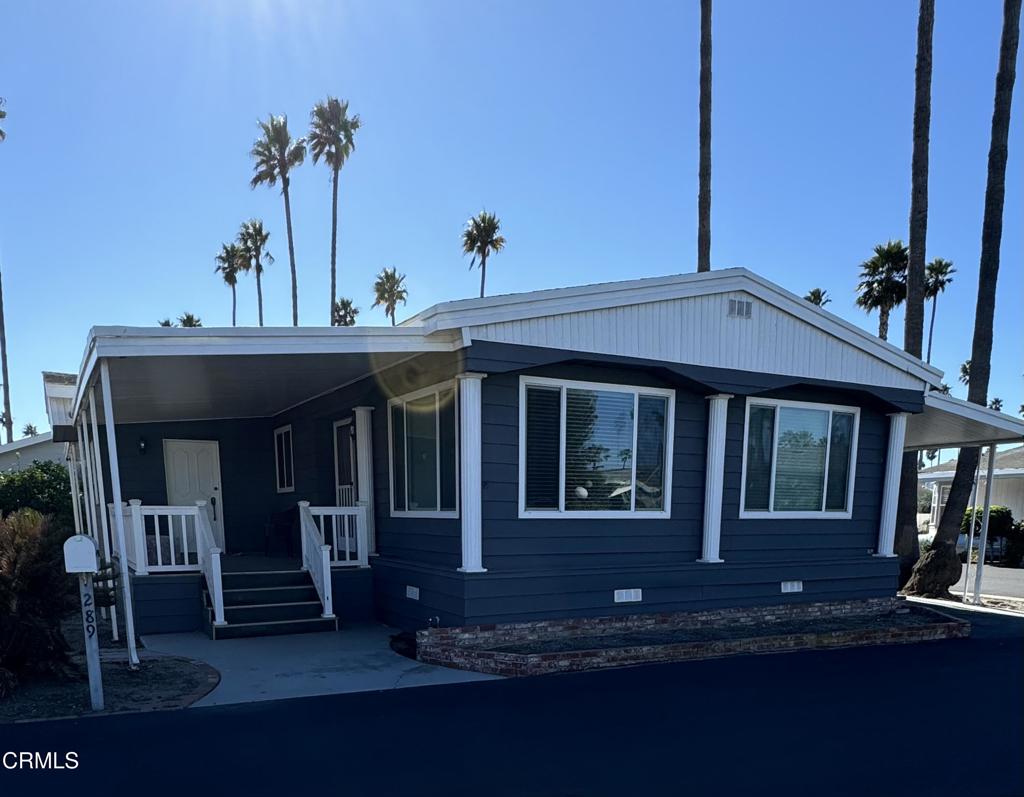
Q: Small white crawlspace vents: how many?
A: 3